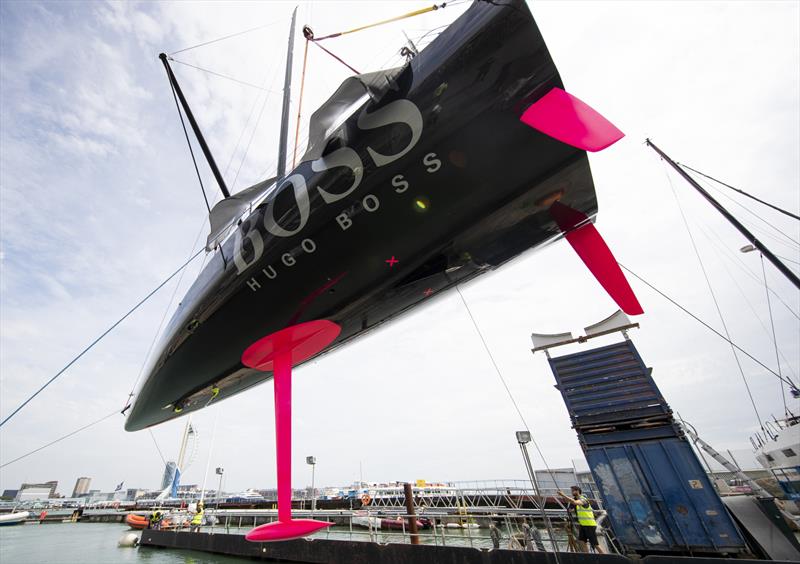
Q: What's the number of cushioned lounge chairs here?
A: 0